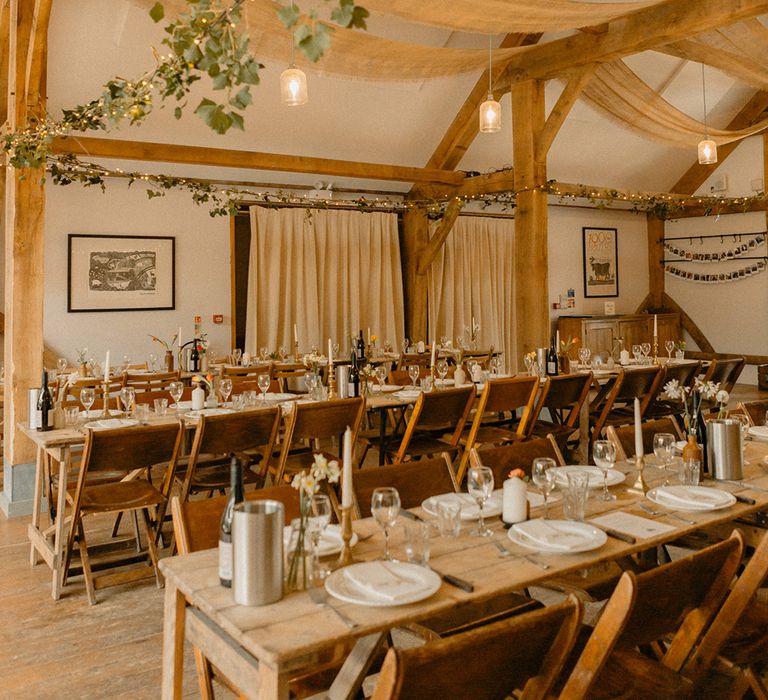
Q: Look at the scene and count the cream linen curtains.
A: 2